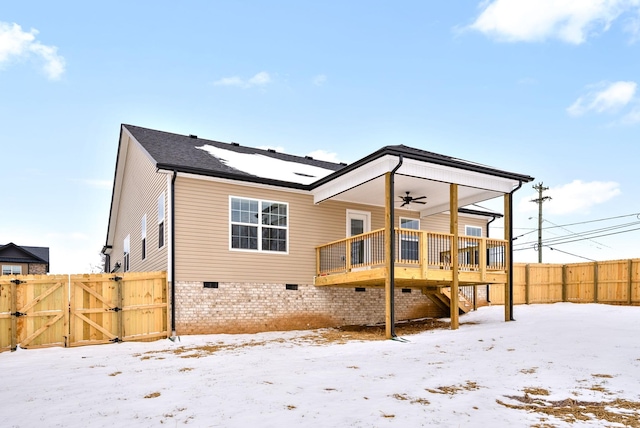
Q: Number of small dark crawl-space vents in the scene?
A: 4